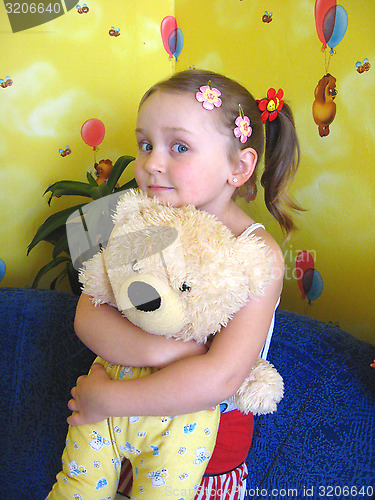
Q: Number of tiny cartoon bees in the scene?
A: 6